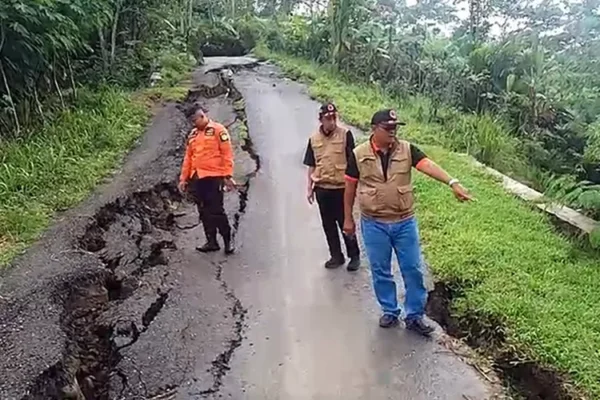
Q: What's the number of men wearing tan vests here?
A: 2